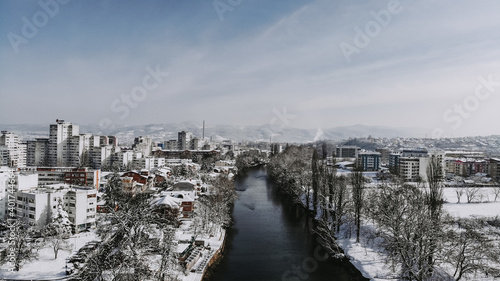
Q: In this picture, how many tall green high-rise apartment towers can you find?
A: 0